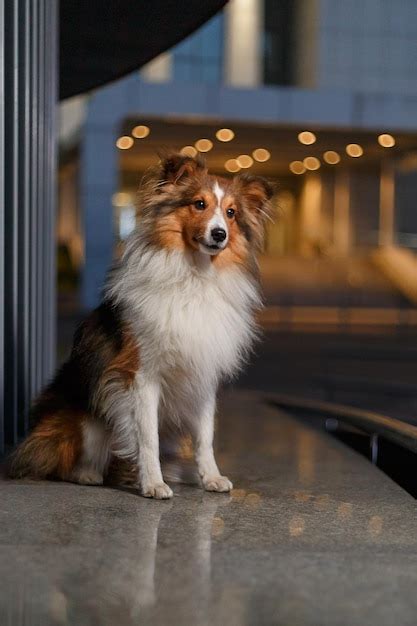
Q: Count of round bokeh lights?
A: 14